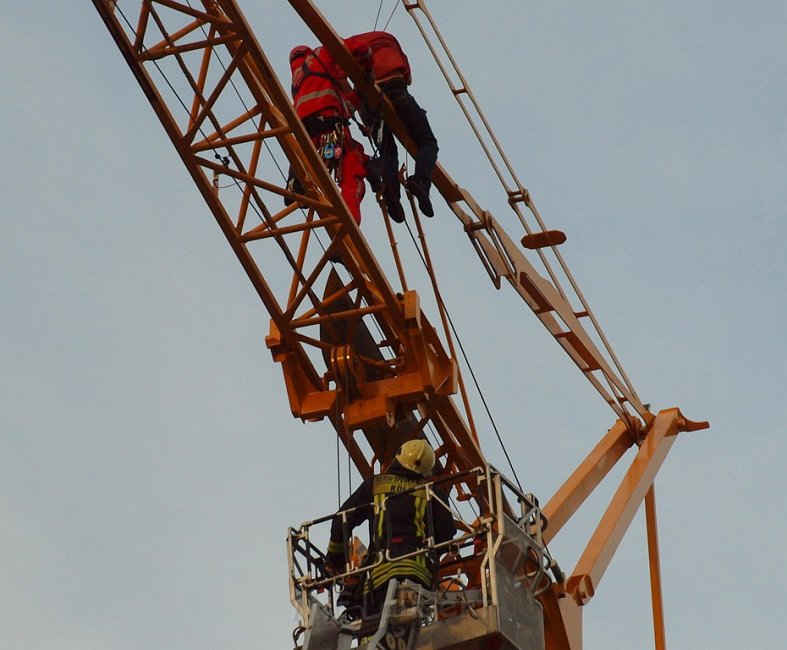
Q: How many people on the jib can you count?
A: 2